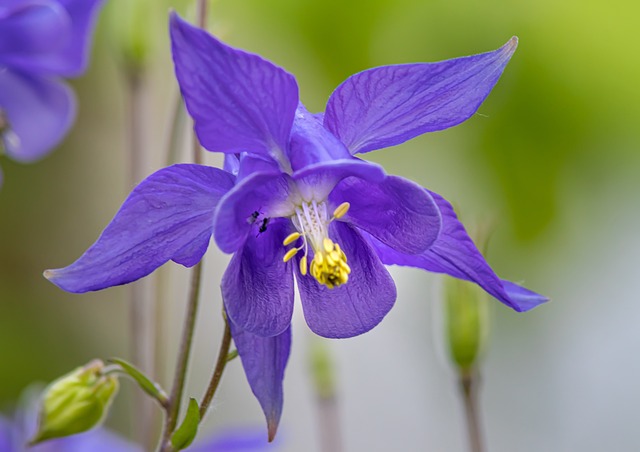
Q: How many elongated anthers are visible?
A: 4